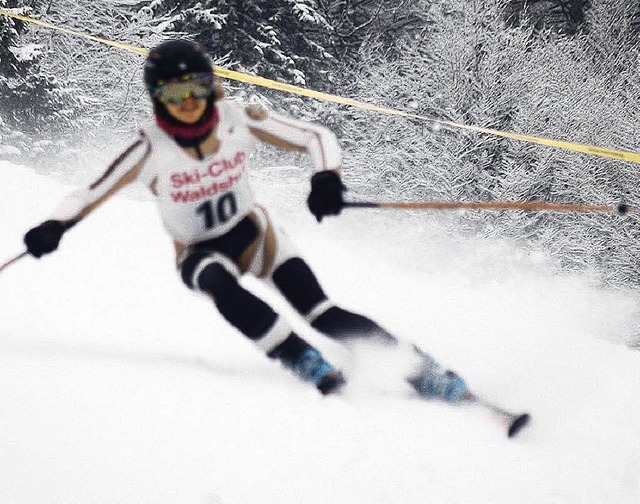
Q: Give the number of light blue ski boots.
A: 2